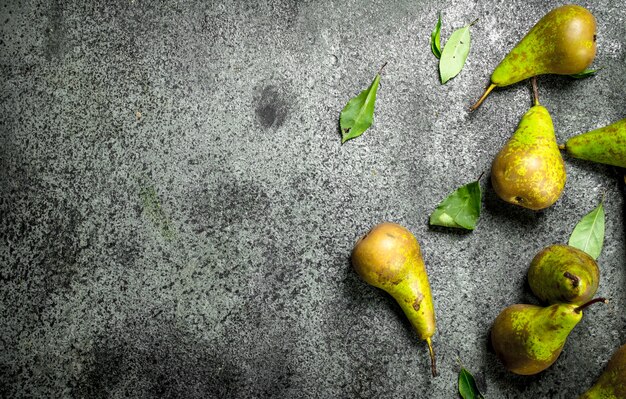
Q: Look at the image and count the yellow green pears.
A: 7